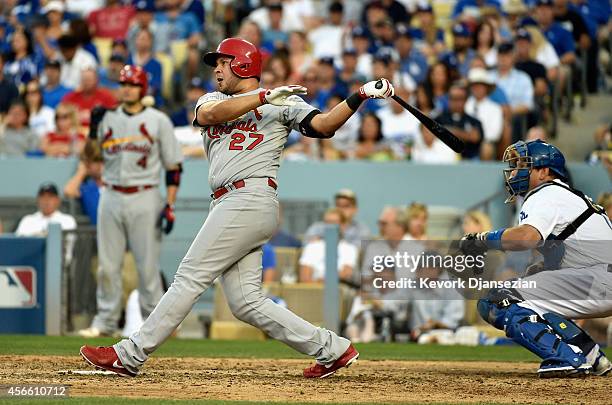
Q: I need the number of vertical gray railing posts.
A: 2